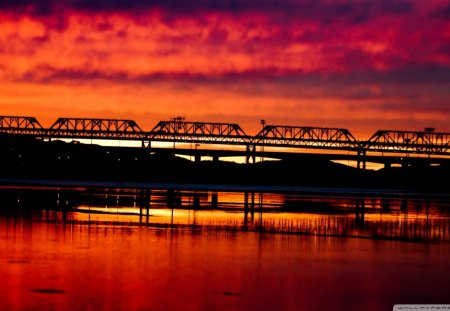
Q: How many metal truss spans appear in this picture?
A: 5